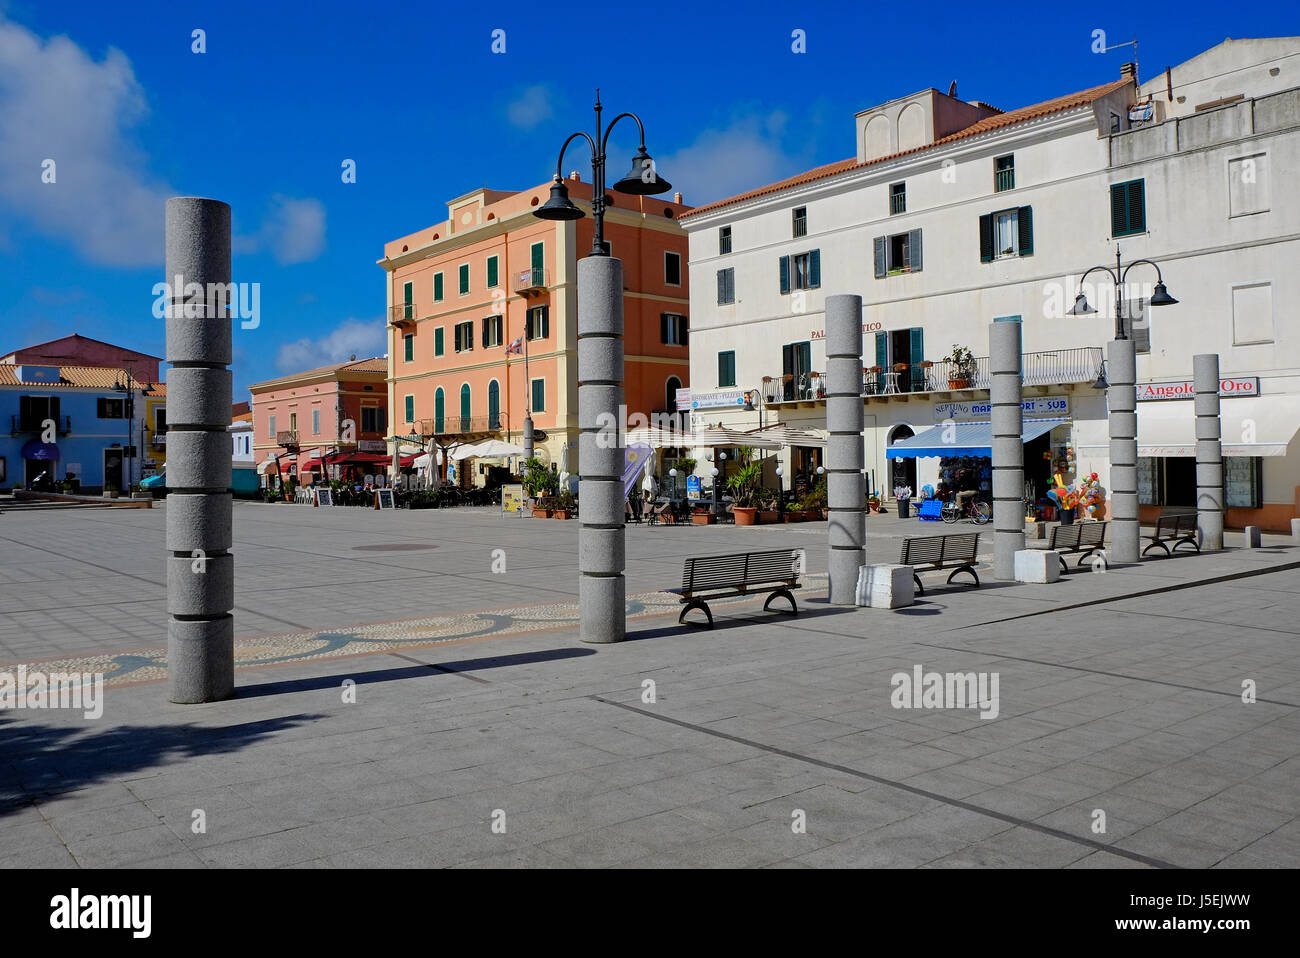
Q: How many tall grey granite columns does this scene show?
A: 6